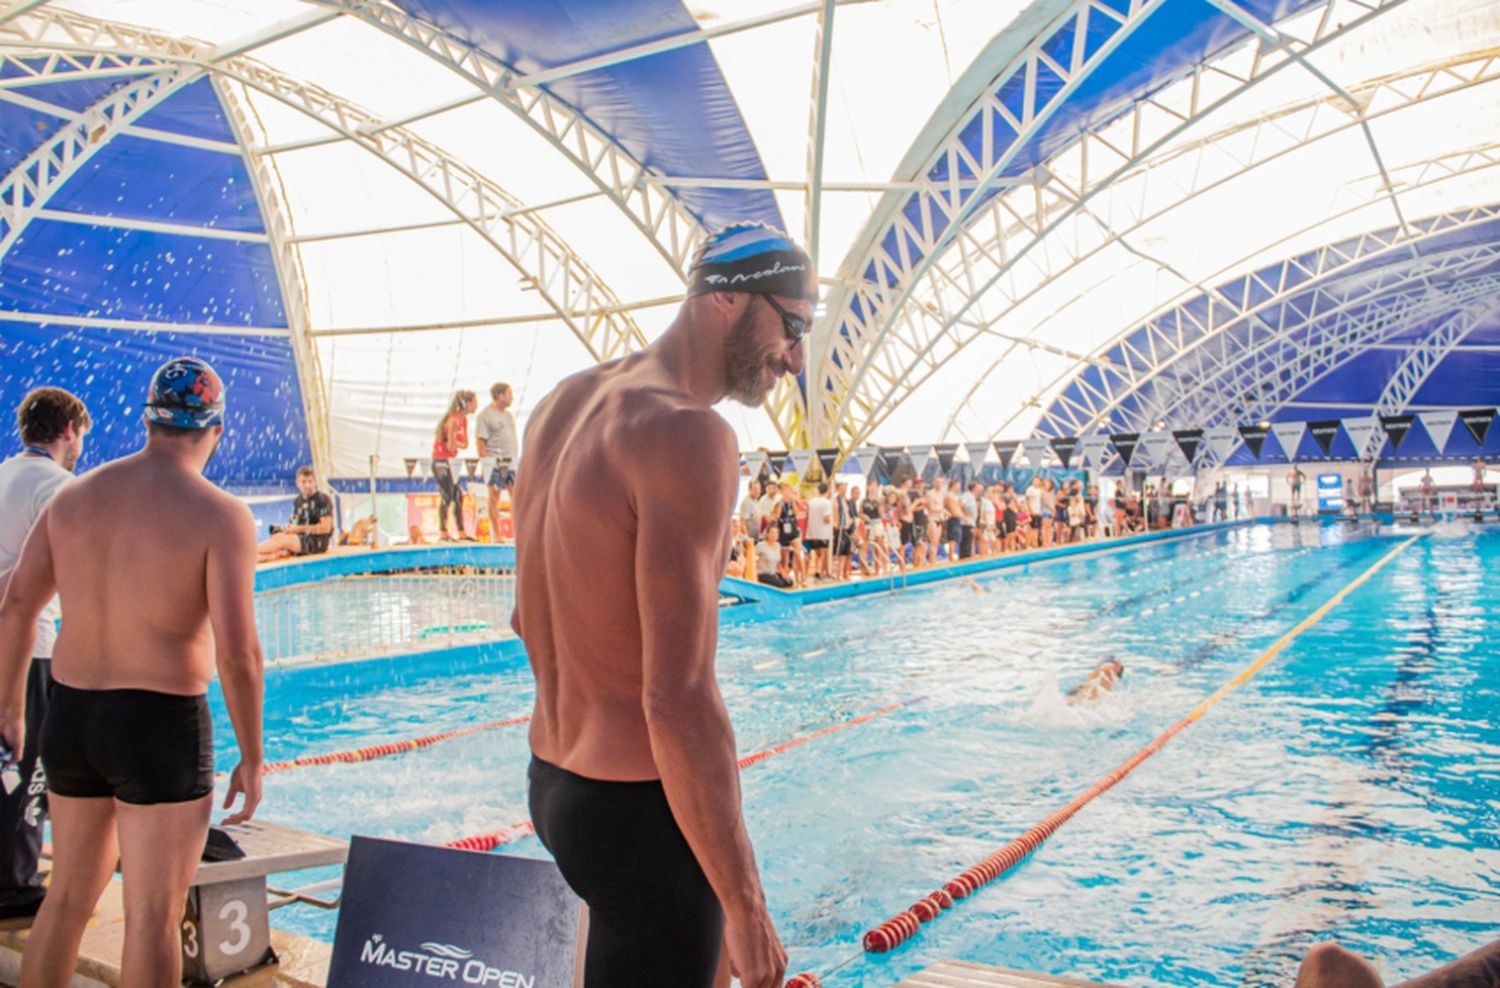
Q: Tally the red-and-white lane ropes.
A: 3